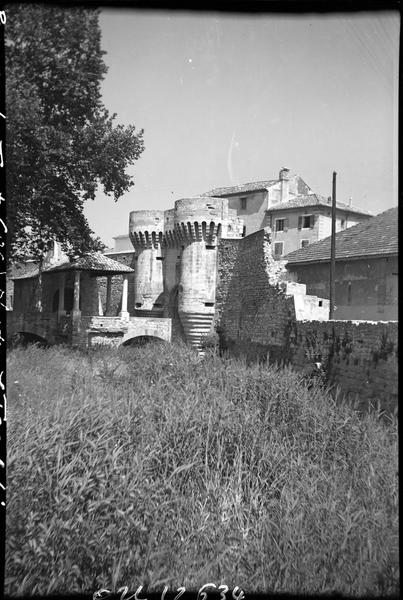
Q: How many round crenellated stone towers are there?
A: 2